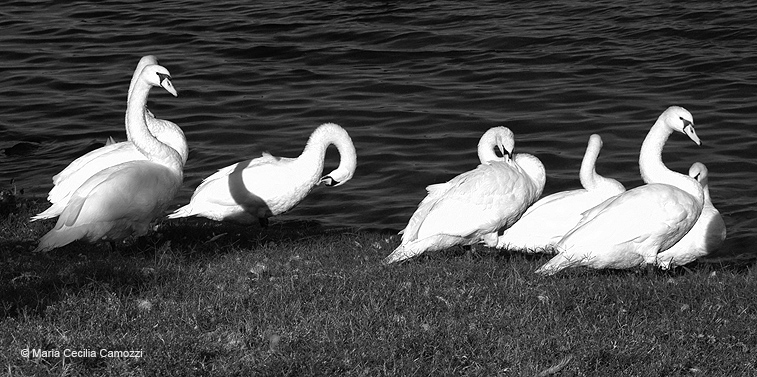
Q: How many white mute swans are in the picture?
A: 7